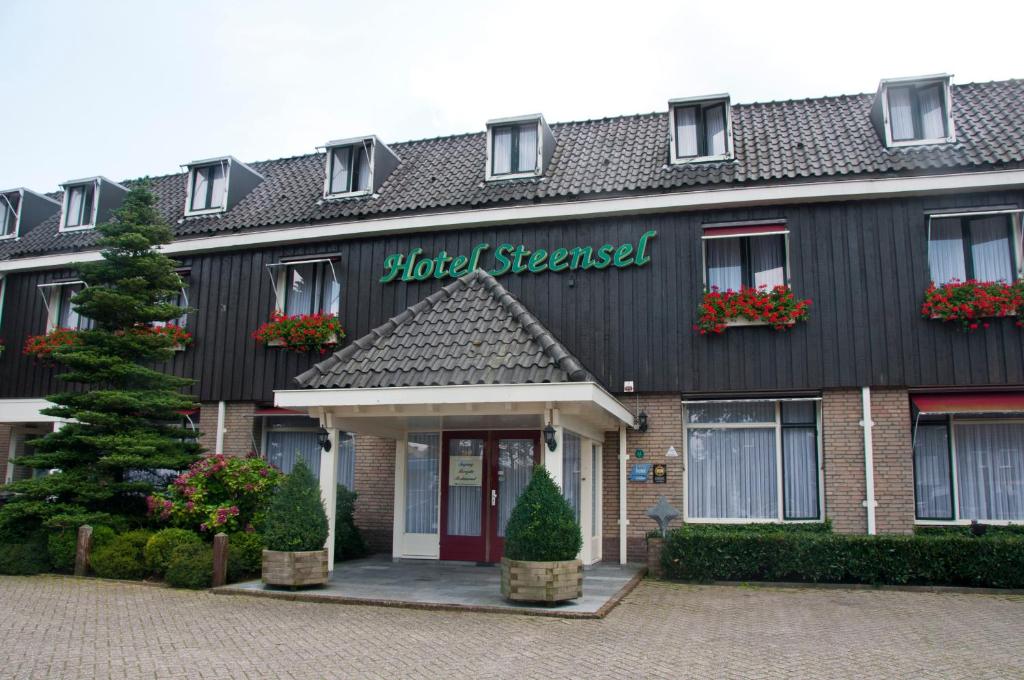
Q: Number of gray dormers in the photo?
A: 7